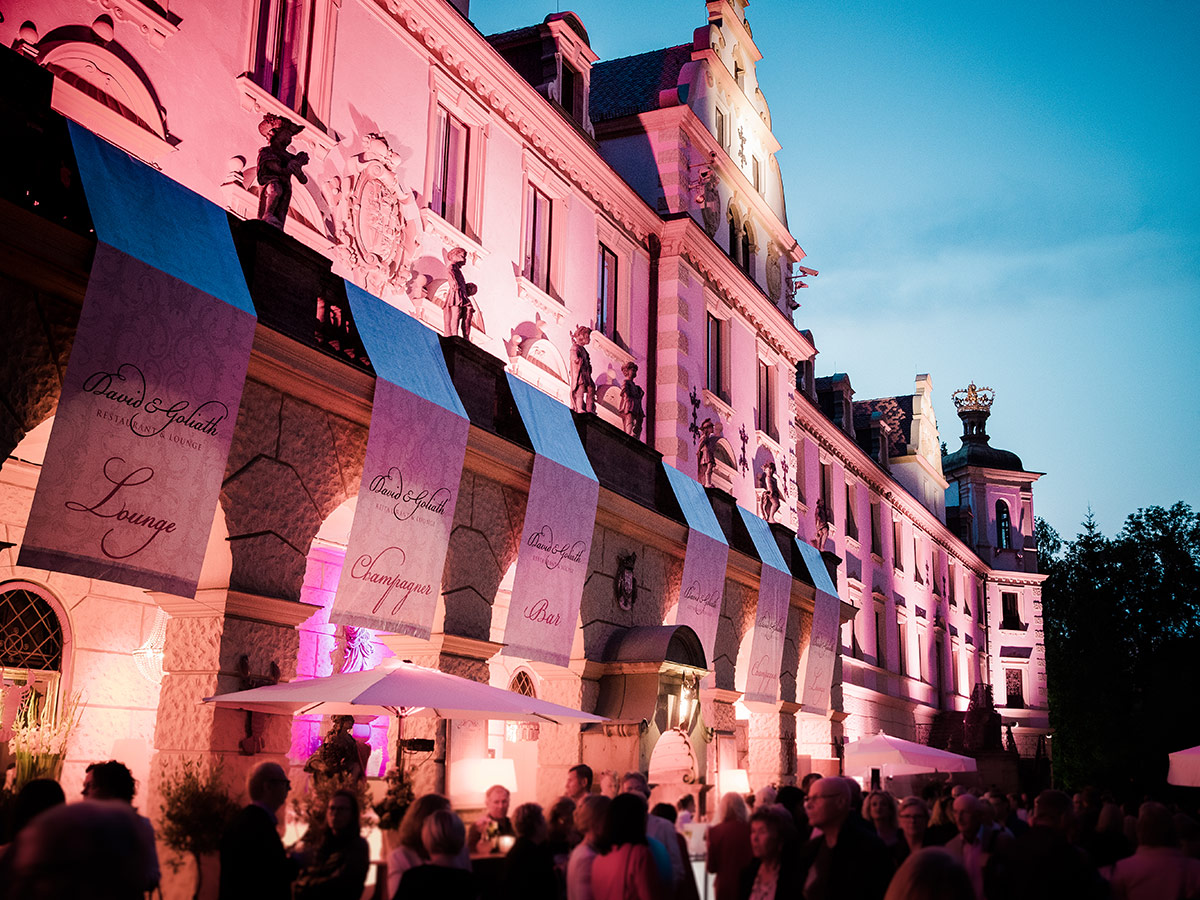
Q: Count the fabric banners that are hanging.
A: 6